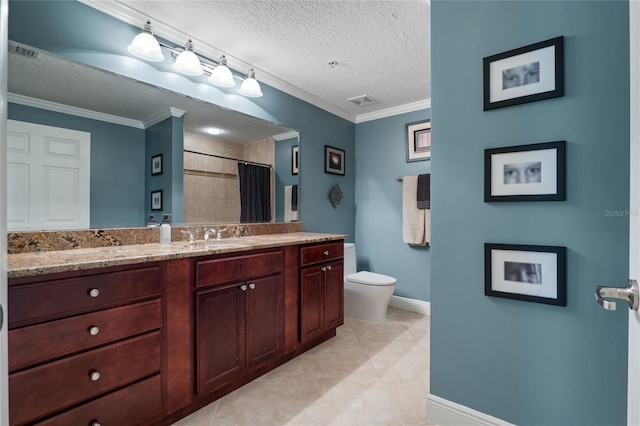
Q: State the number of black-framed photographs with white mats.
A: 3